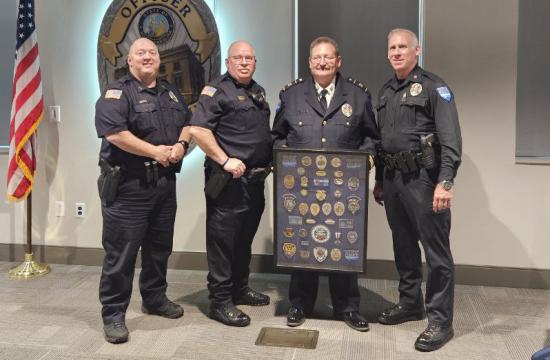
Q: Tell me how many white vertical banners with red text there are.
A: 0